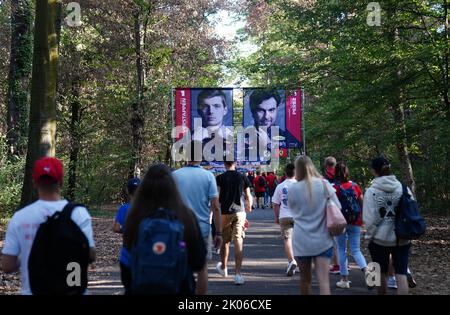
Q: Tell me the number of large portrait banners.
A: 2